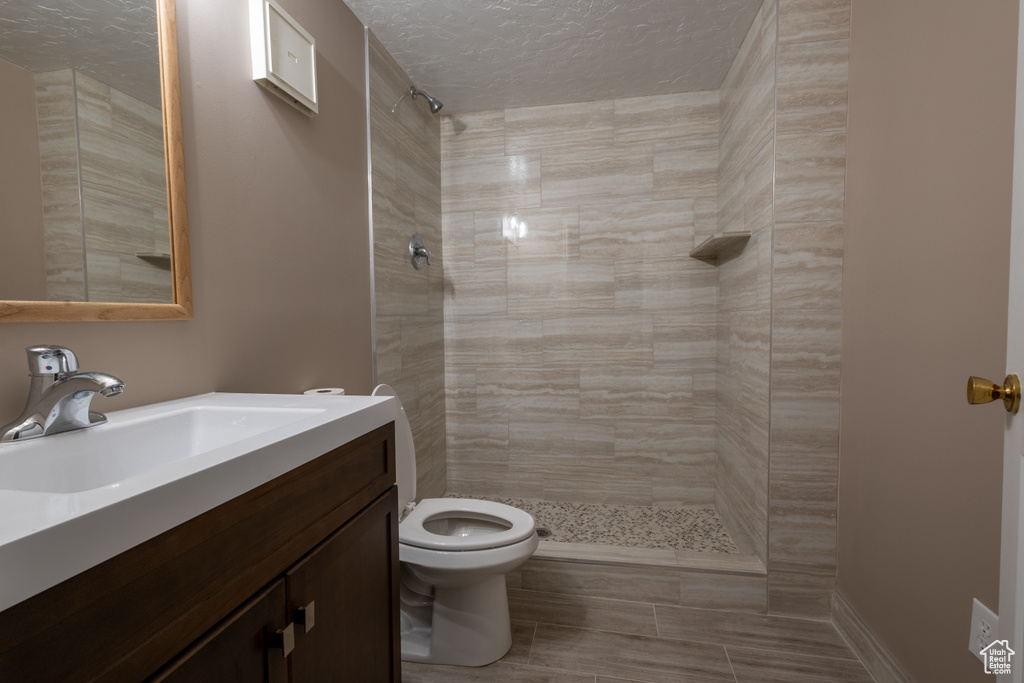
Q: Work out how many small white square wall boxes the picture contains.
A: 1